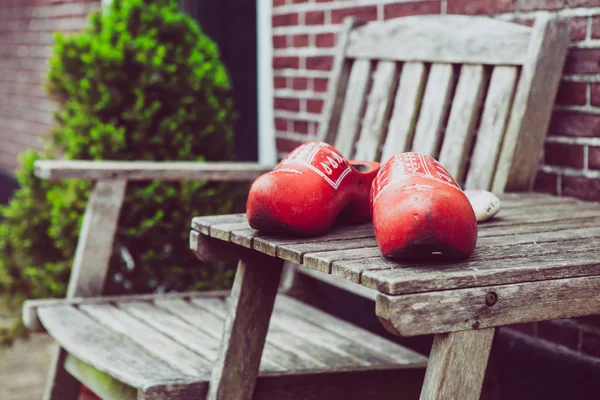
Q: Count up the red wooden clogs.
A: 2